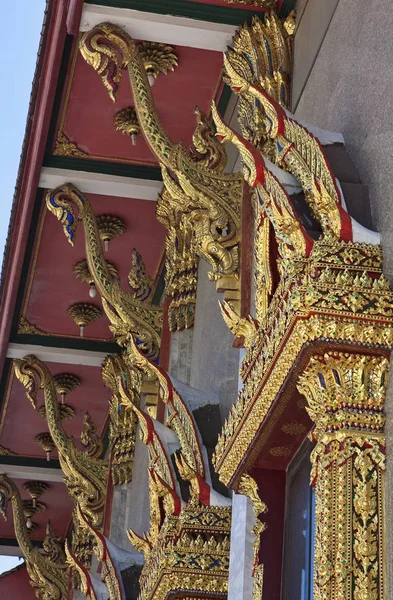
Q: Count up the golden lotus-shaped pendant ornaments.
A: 11